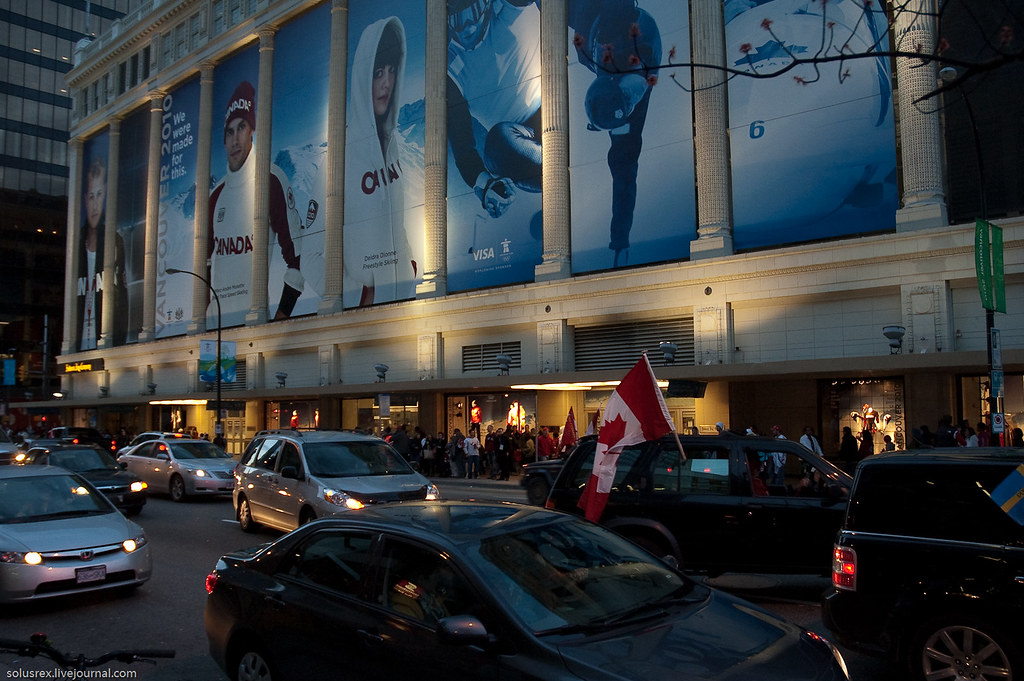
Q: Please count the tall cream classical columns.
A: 10